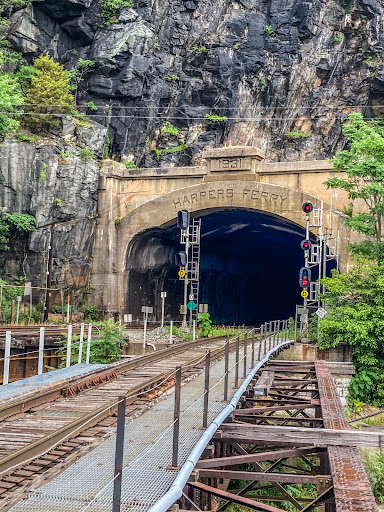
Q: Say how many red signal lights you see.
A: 3